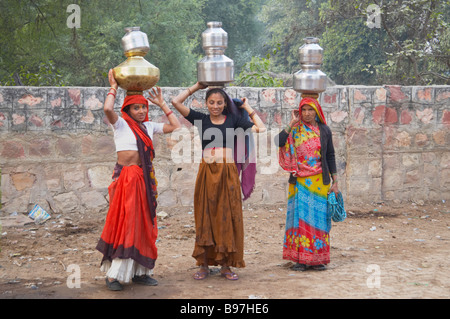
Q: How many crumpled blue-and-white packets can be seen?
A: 1